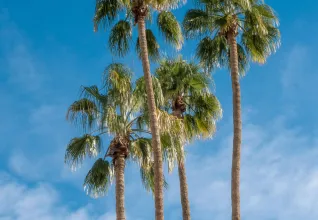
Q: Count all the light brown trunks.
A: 4